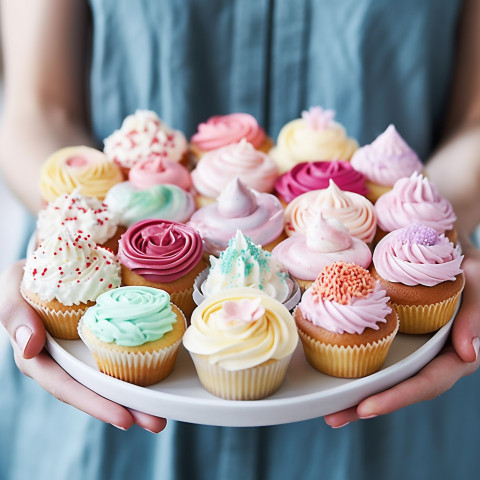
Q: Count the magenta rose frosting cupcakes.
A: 2